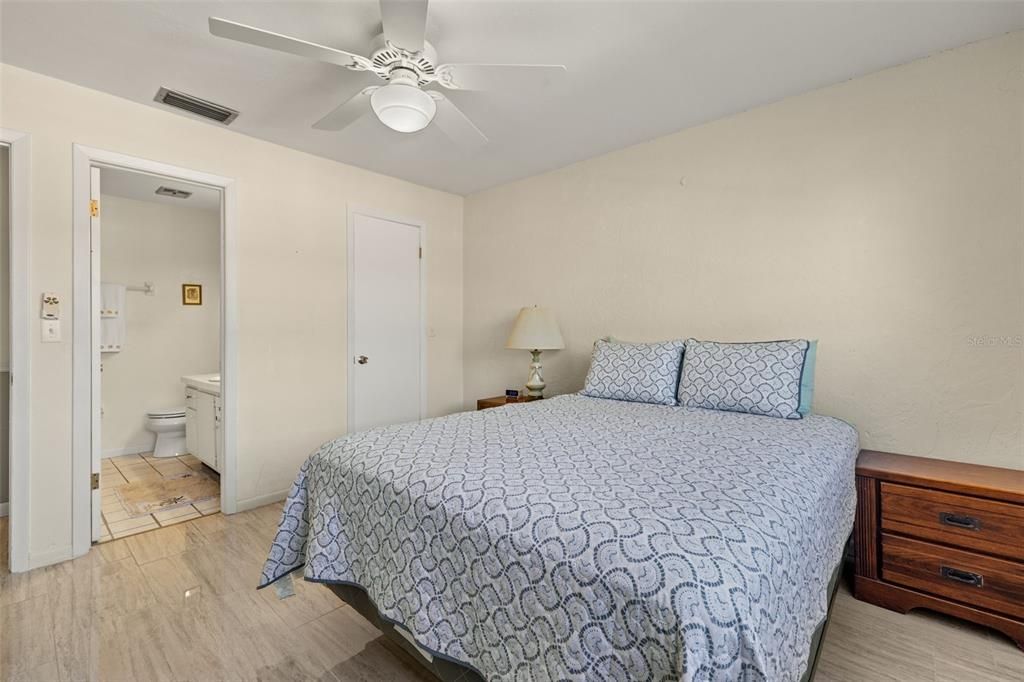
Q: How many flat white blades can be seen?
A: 5